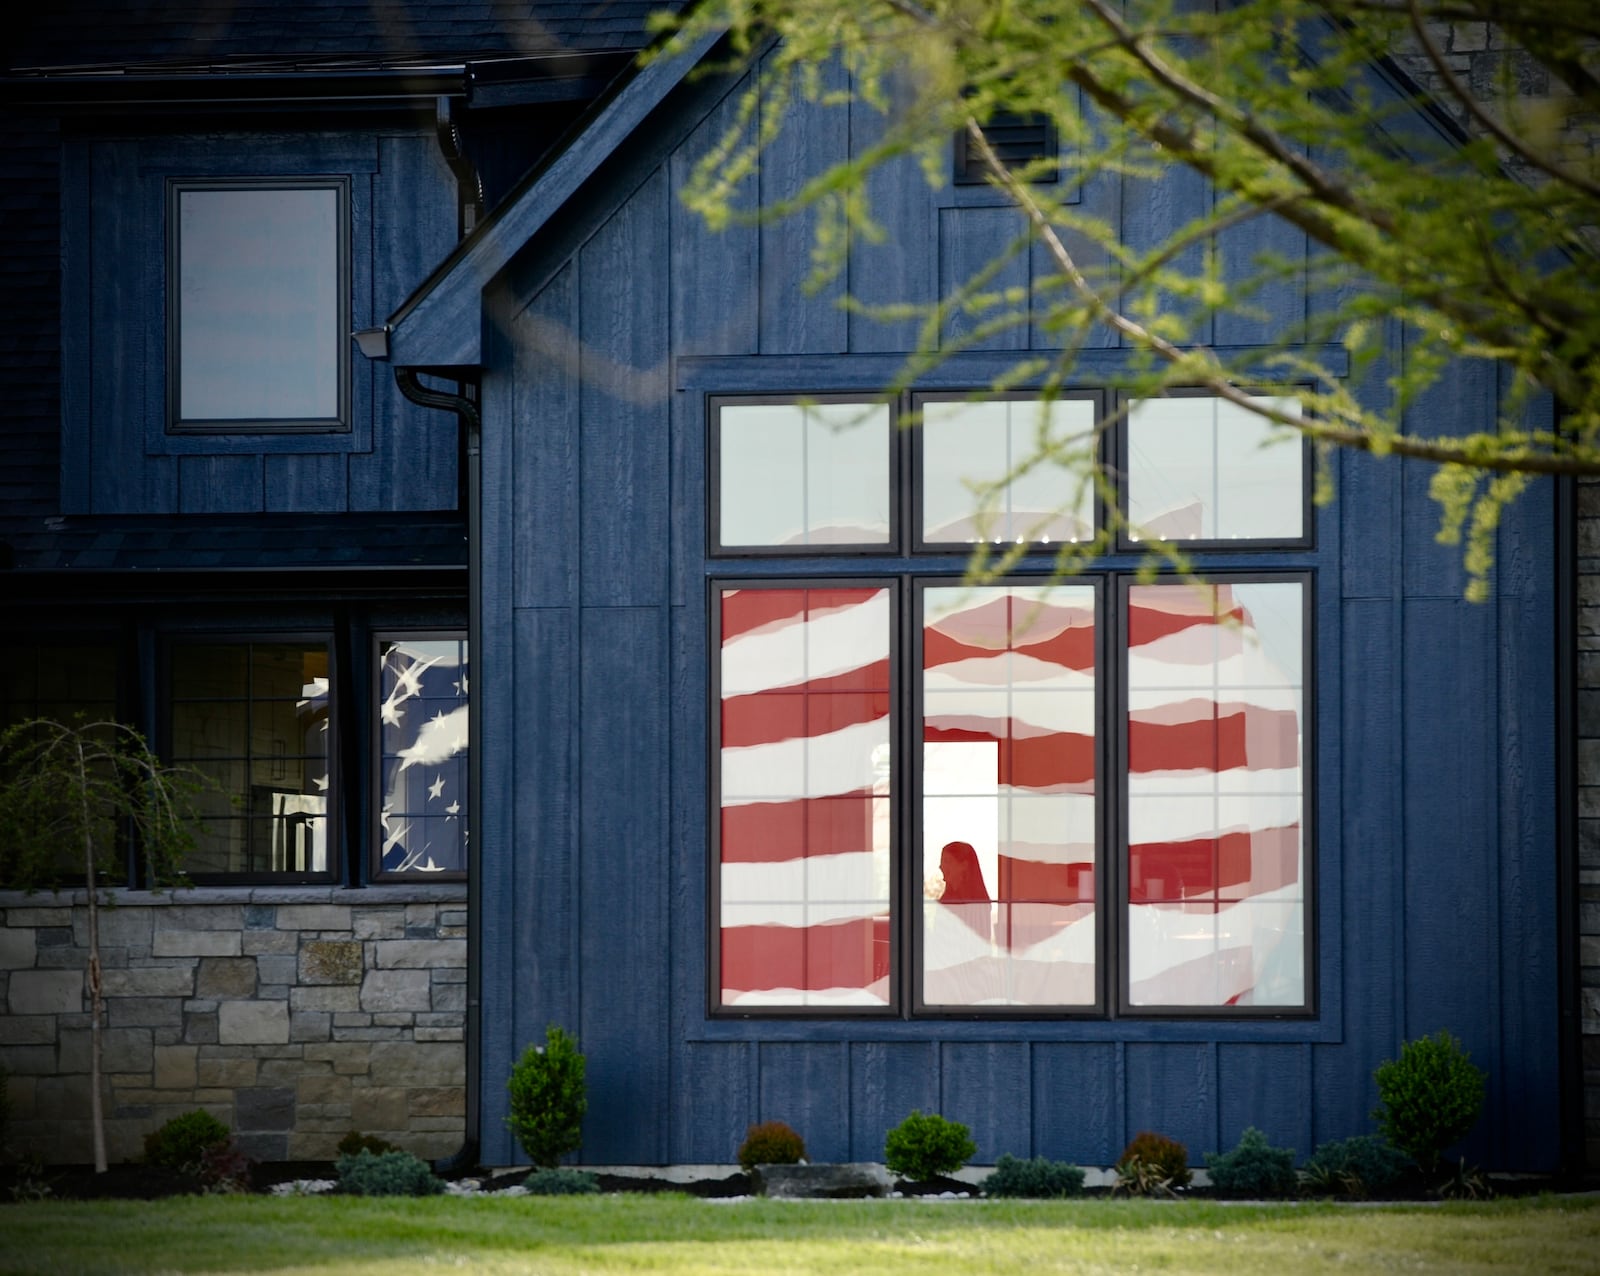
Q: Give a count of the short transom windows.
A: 3